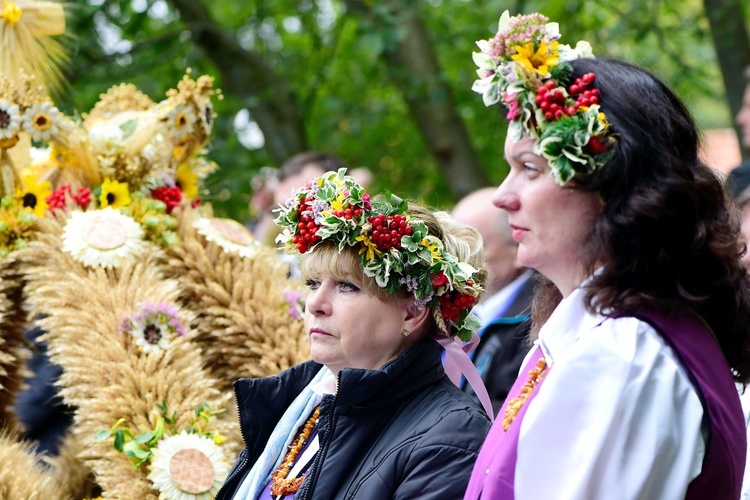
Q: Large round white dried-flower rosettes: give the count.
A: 3